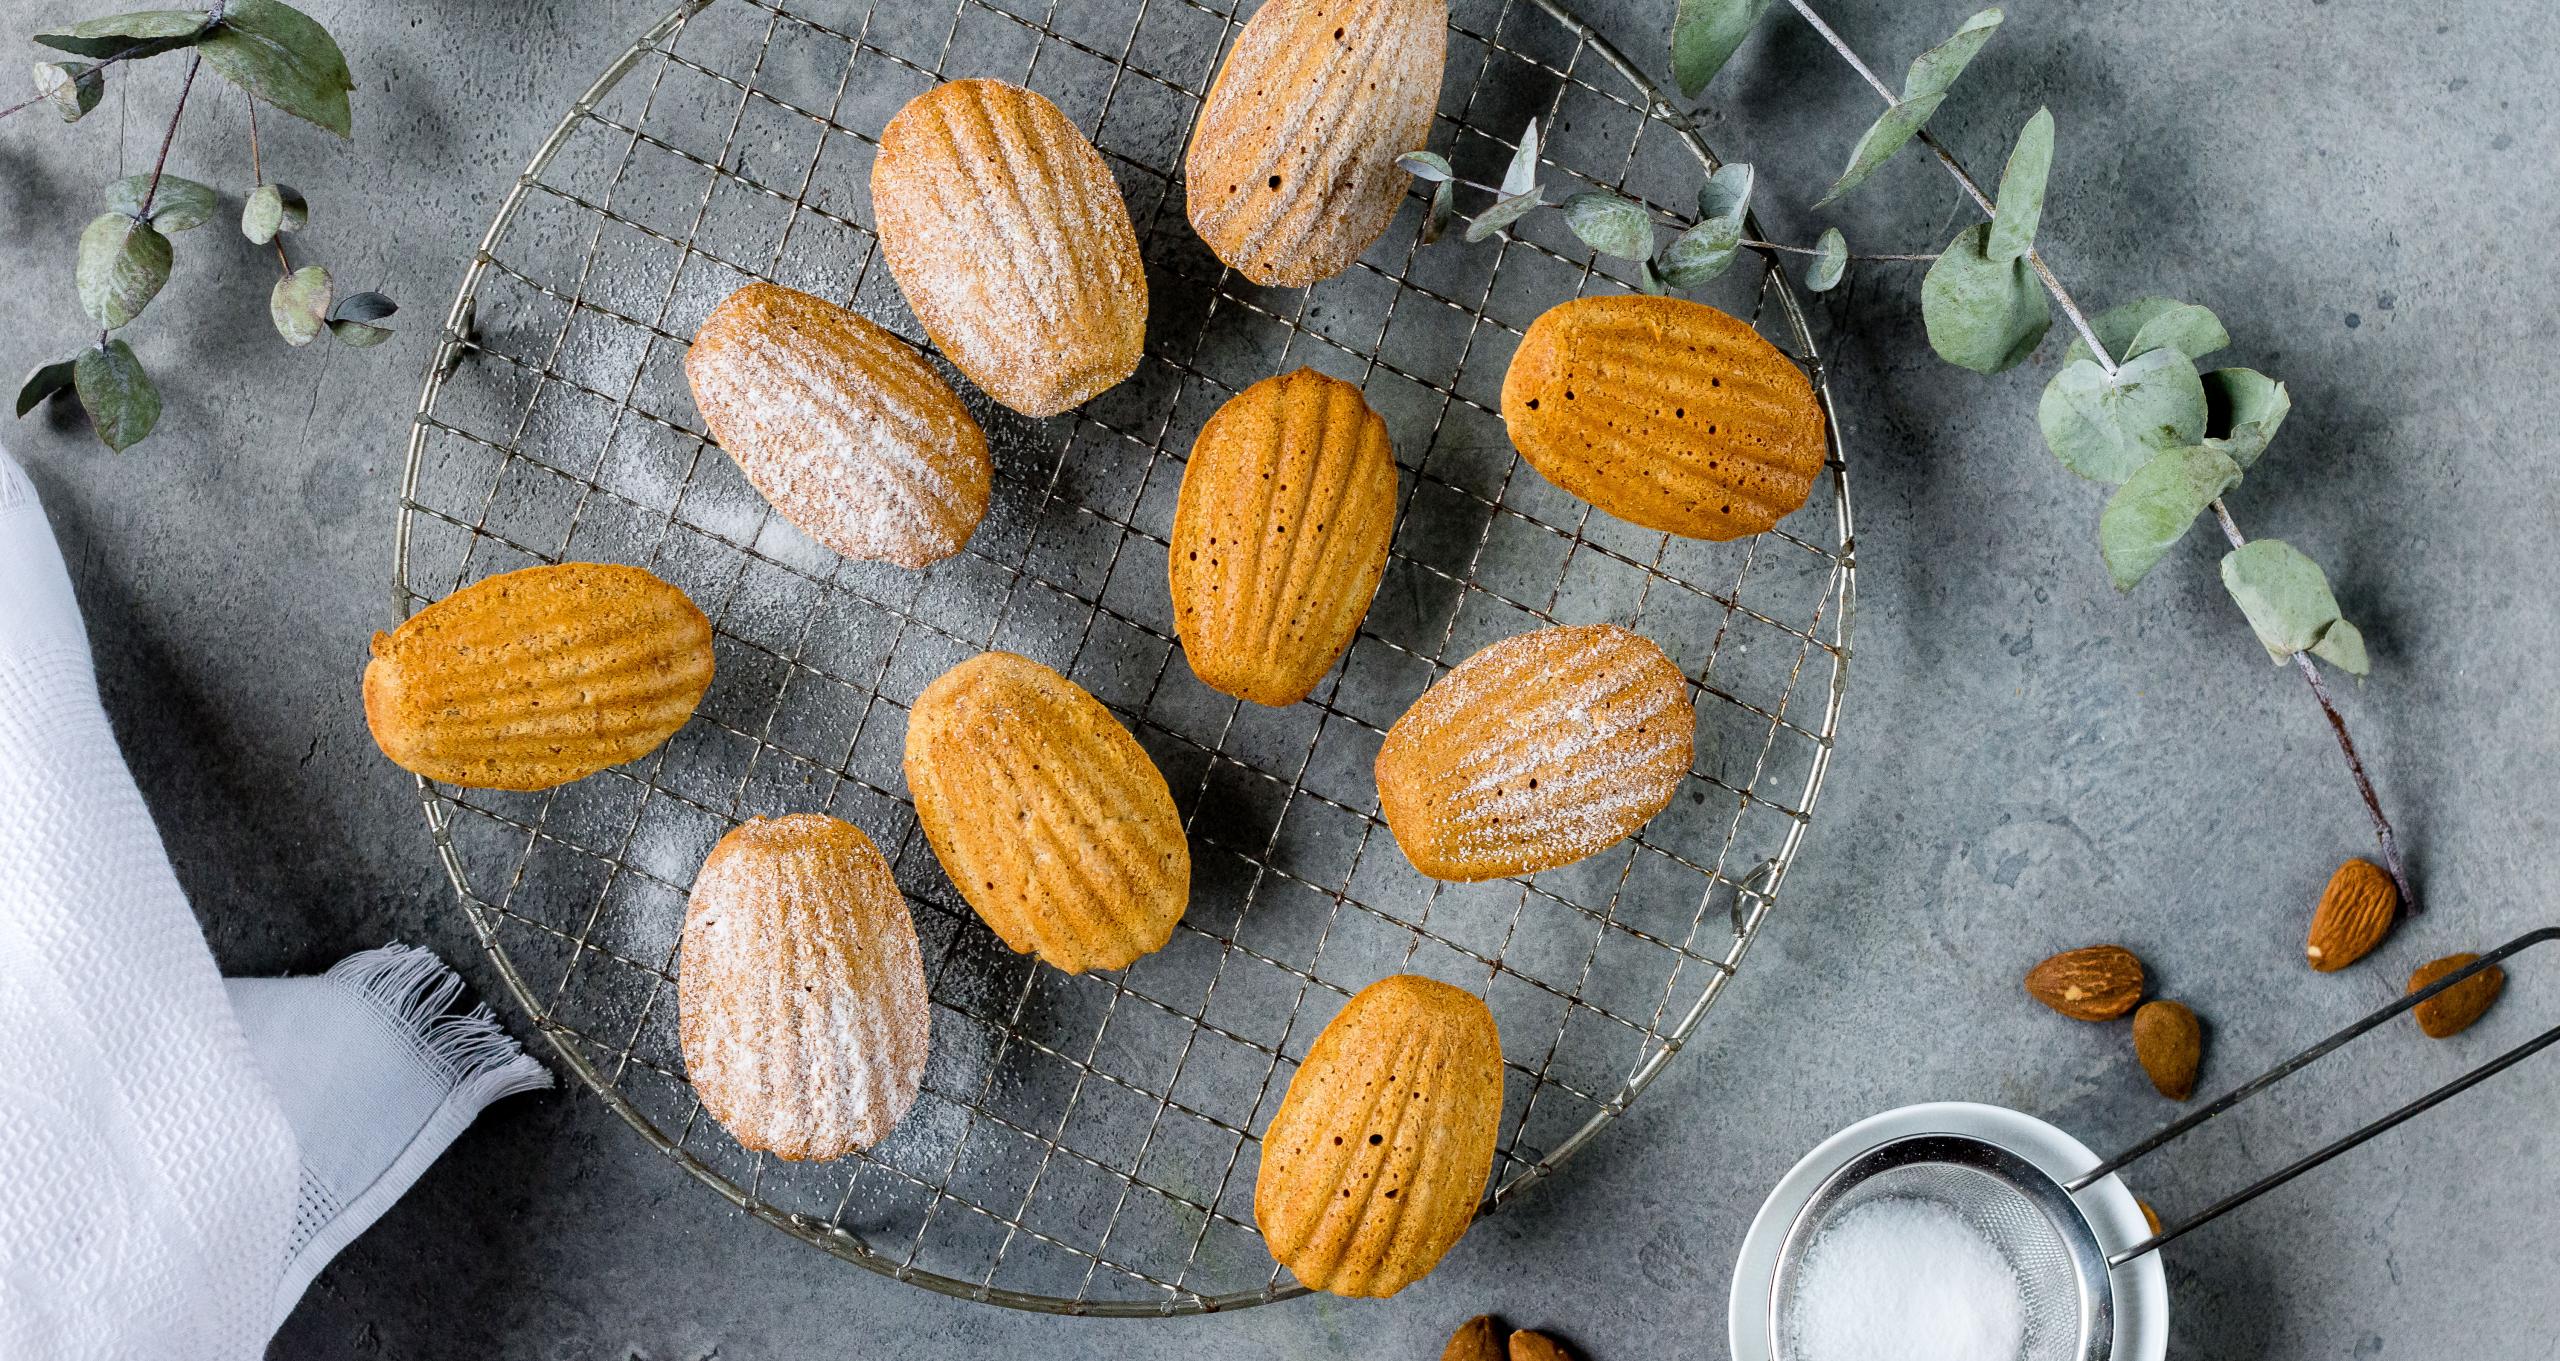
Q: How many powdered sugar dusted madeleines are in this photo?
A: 5